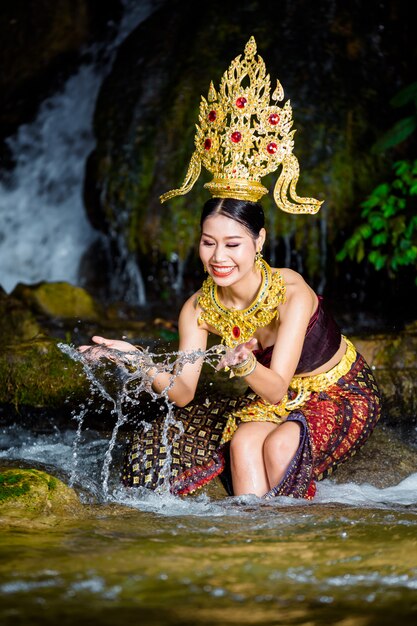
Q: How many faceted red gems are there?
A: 7